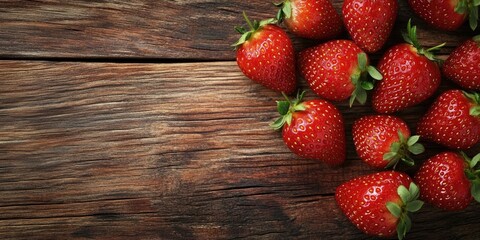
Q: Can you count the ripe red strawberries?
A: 12